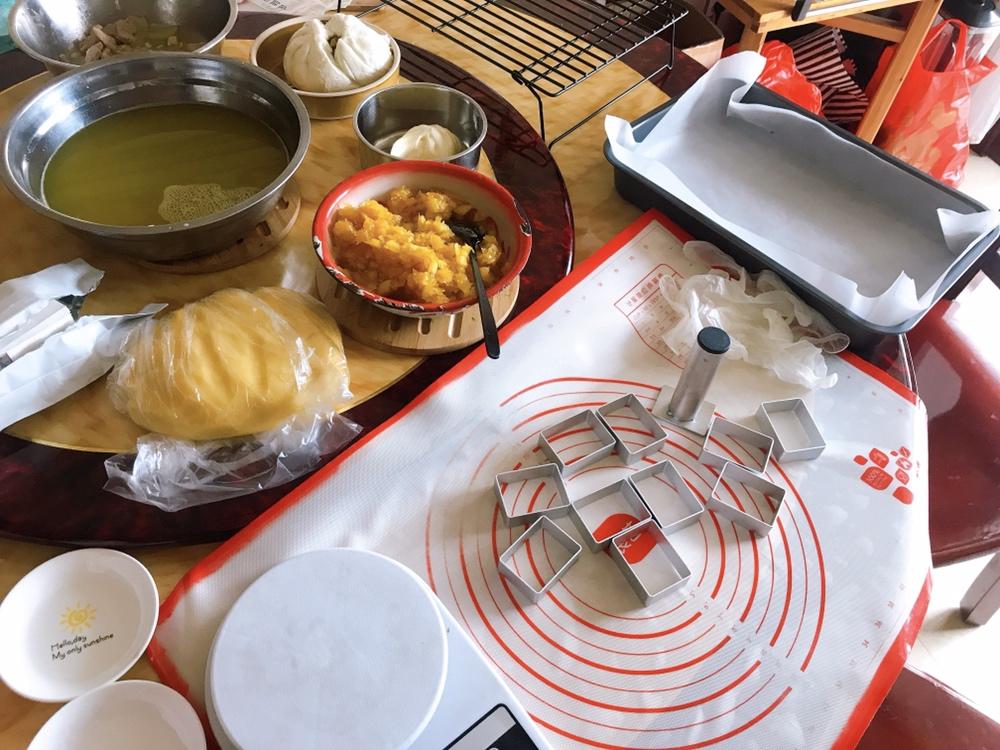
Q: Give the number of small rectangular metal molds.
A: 10